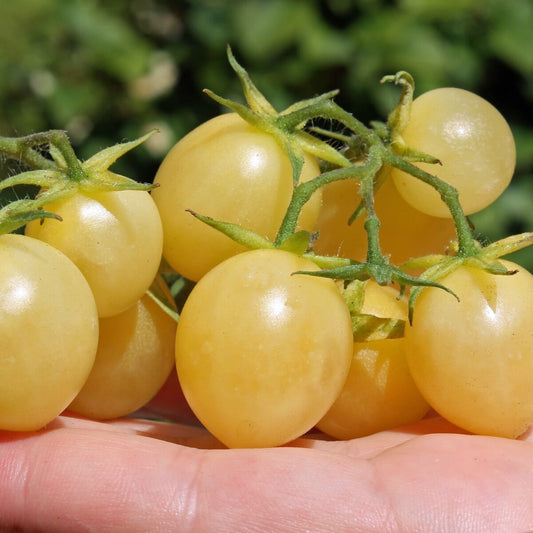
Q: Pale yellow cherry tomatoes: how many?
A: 9